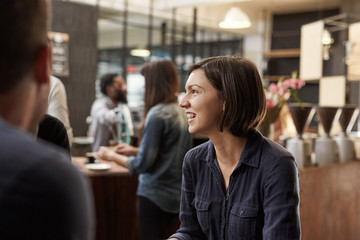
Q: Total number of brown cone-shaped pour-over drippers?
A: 3